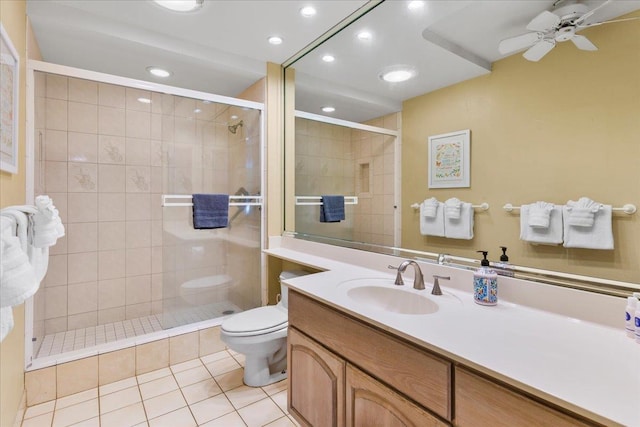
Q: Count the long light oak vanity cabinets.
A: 1